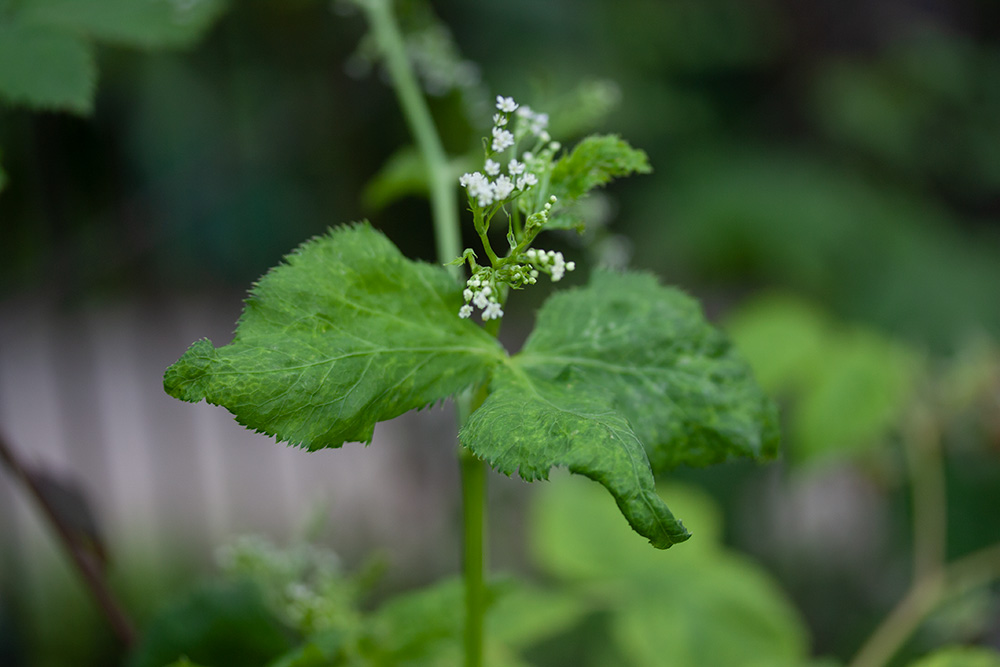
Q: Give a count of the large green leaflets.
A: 3